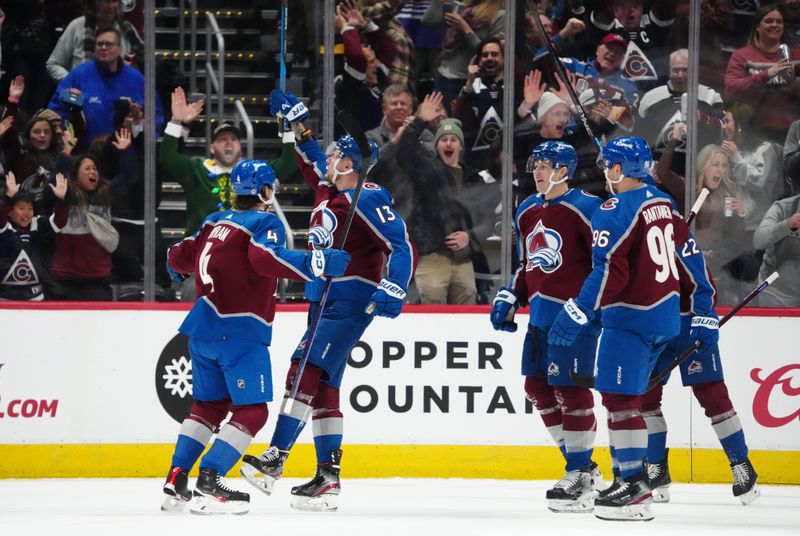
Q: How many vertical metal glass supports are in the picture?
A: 4